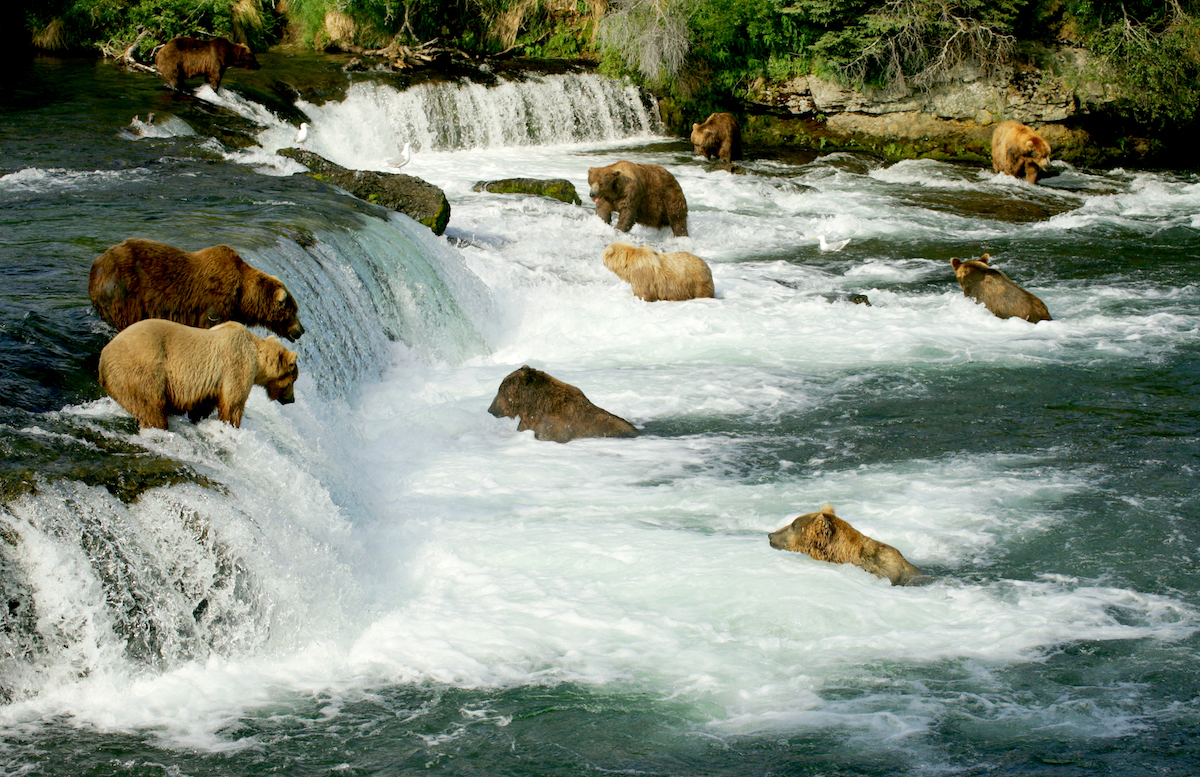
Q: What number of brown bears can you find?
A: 10